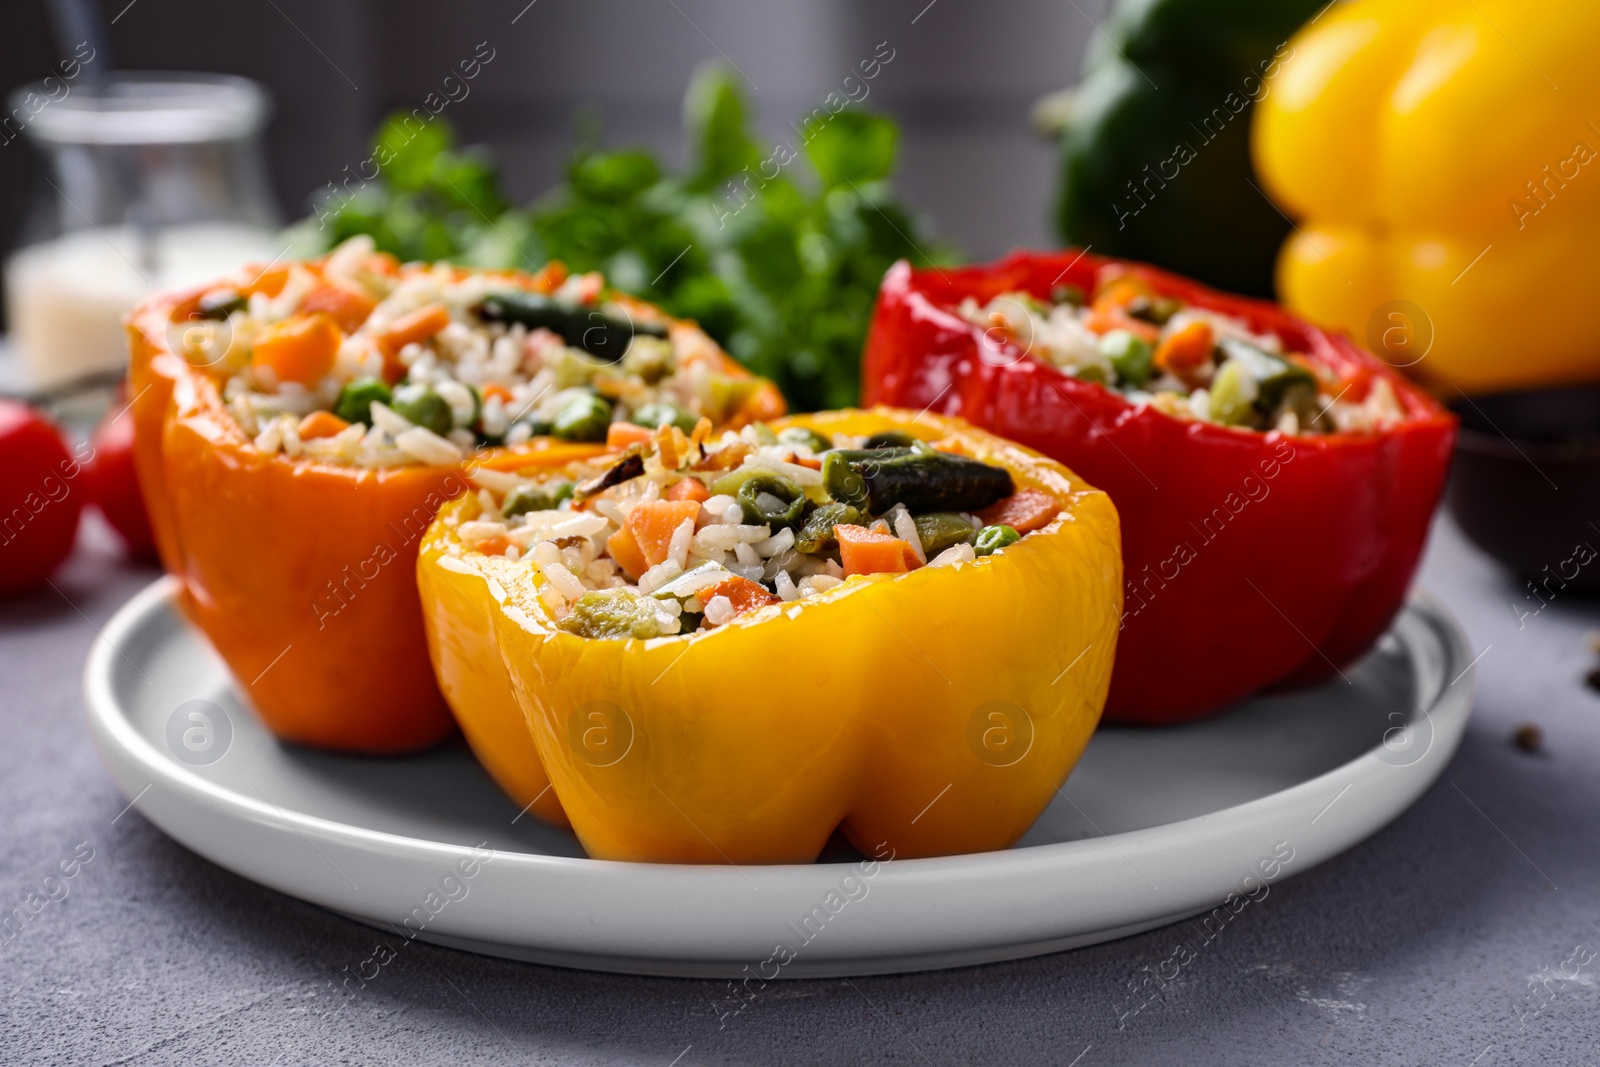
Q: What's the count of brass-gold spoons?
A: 0